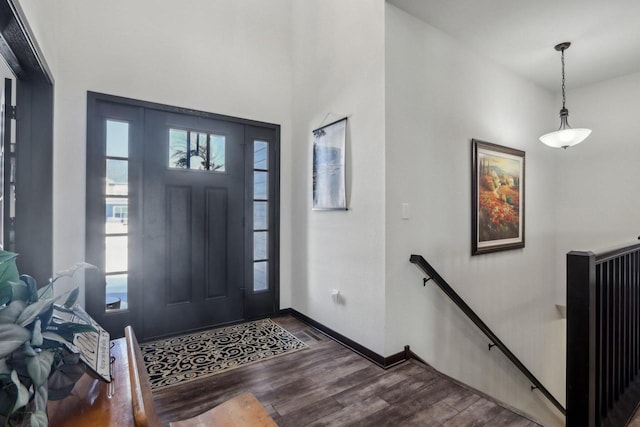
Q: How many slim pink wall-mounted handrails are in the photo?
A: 0